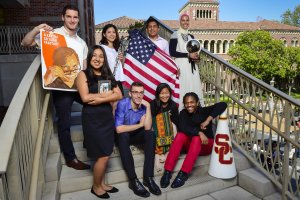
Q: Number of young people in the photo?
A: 8